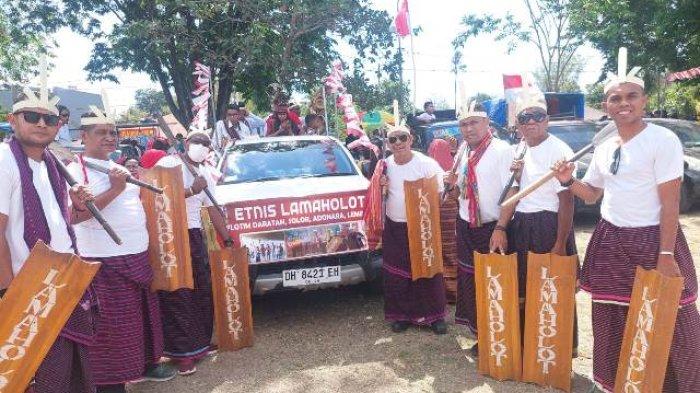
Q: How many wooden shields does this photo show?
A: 7